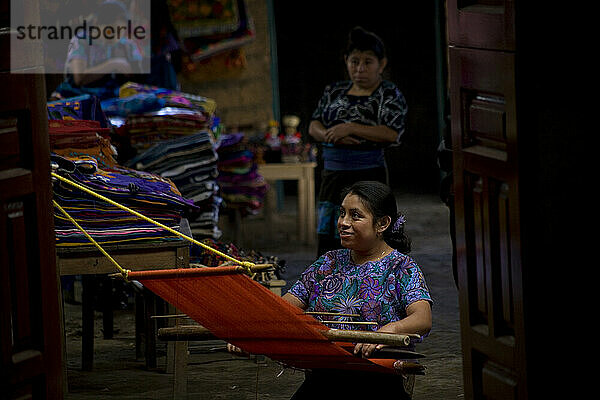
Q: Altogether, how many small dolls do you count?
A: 2